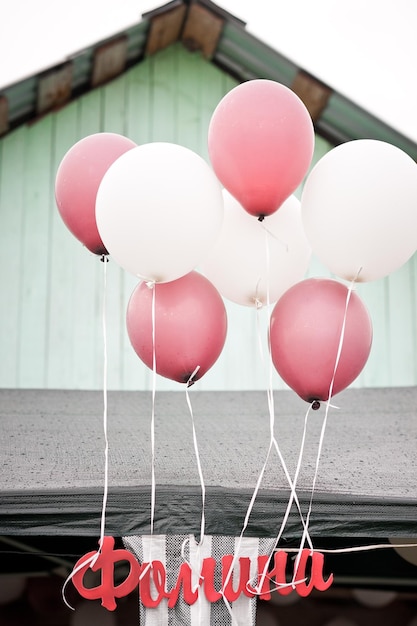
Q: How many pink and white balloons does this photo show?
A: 7